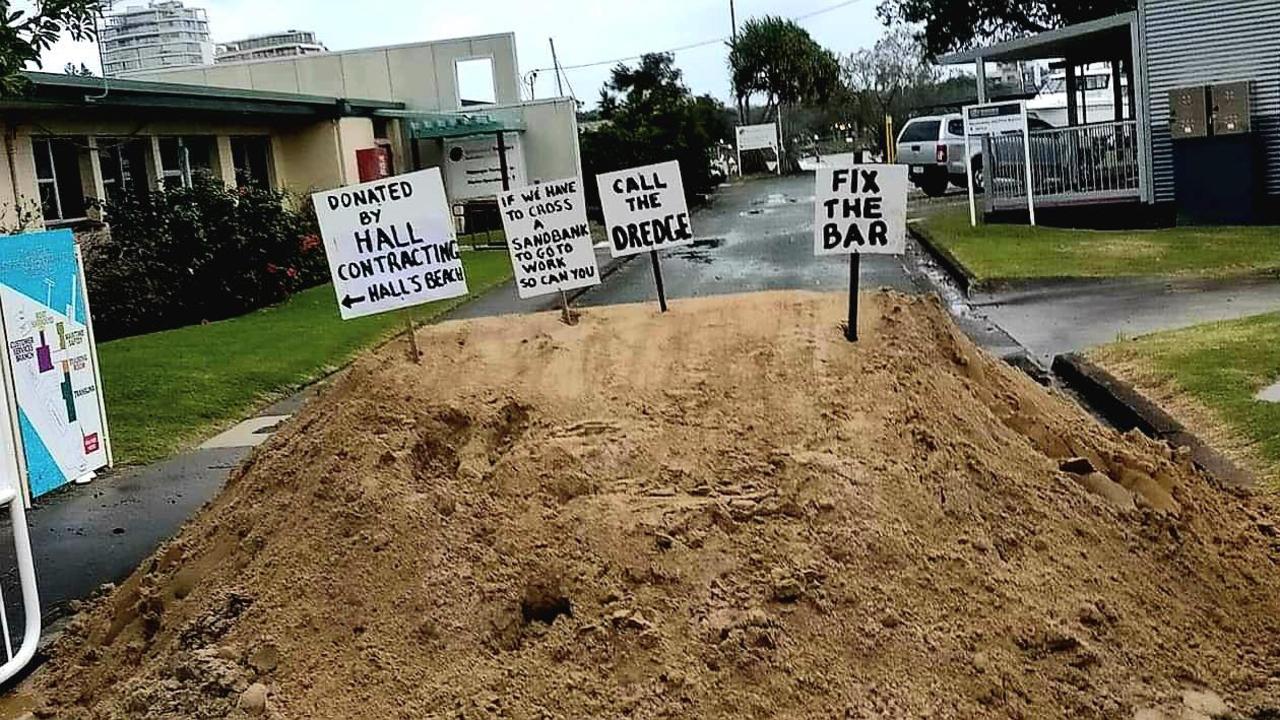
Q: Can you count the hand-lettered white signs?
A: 4